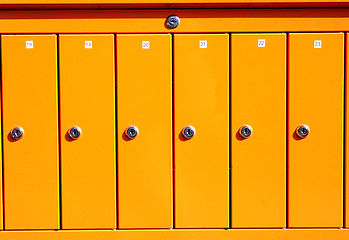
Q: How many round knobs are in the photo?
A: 7